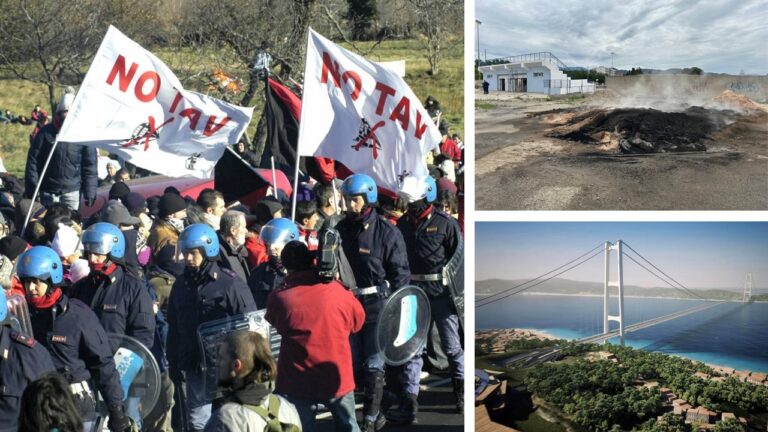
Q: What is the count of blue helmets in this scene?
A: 7